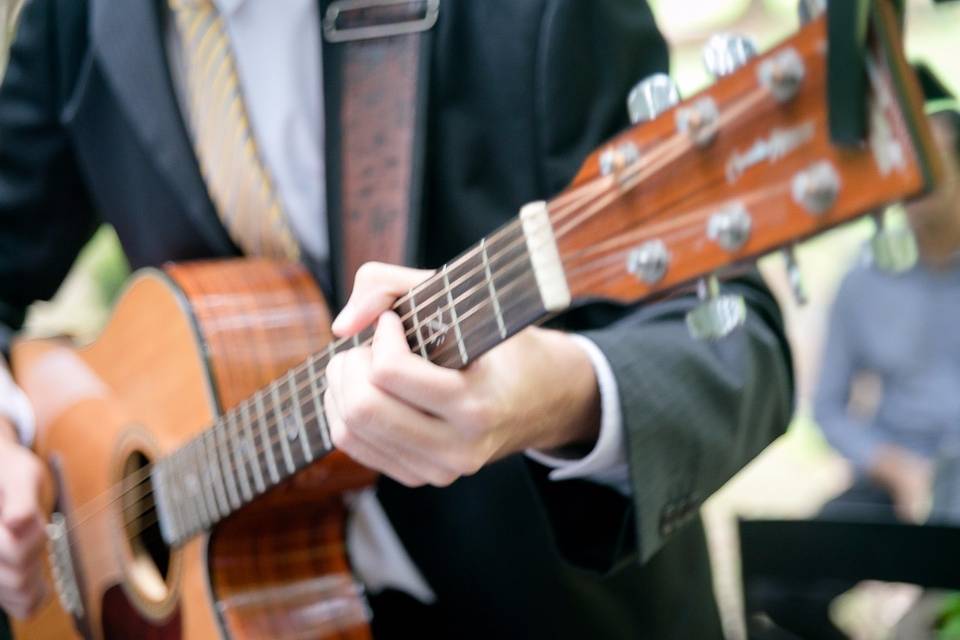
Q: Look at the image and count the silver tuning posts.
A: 6